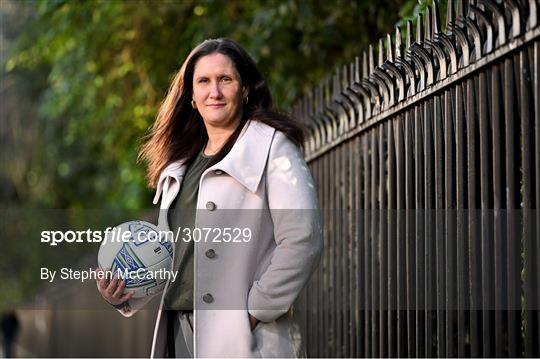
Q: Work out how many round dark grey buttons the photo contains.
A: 3